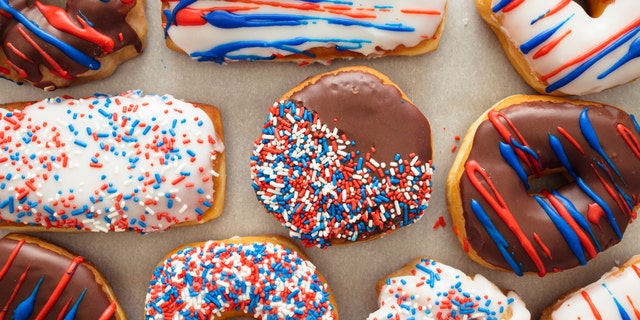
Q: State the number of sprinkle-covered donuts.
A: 4